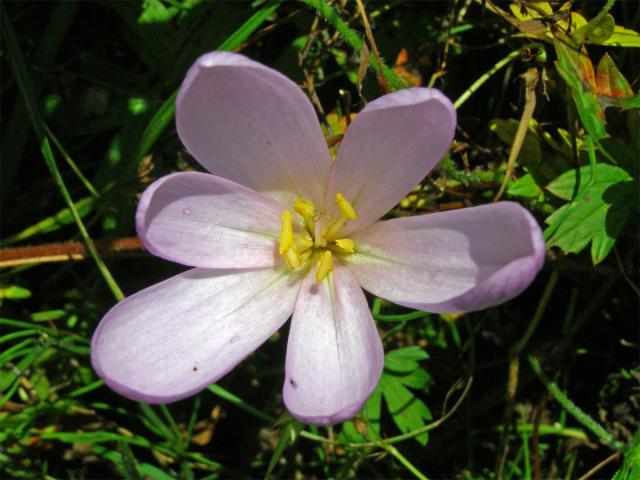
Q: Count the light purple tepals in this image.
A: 6